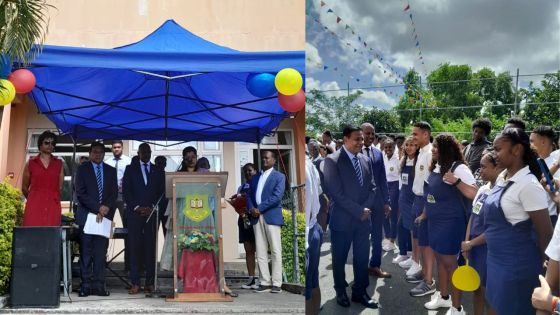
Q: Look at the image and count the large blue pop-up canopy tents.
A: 1